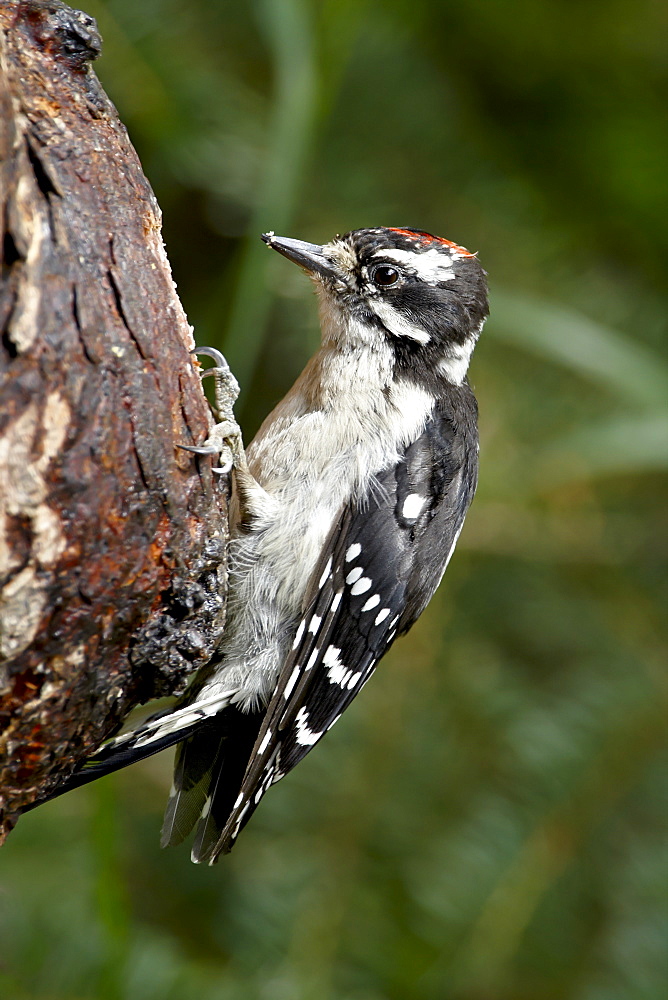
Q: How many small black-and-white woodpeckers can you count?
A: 1